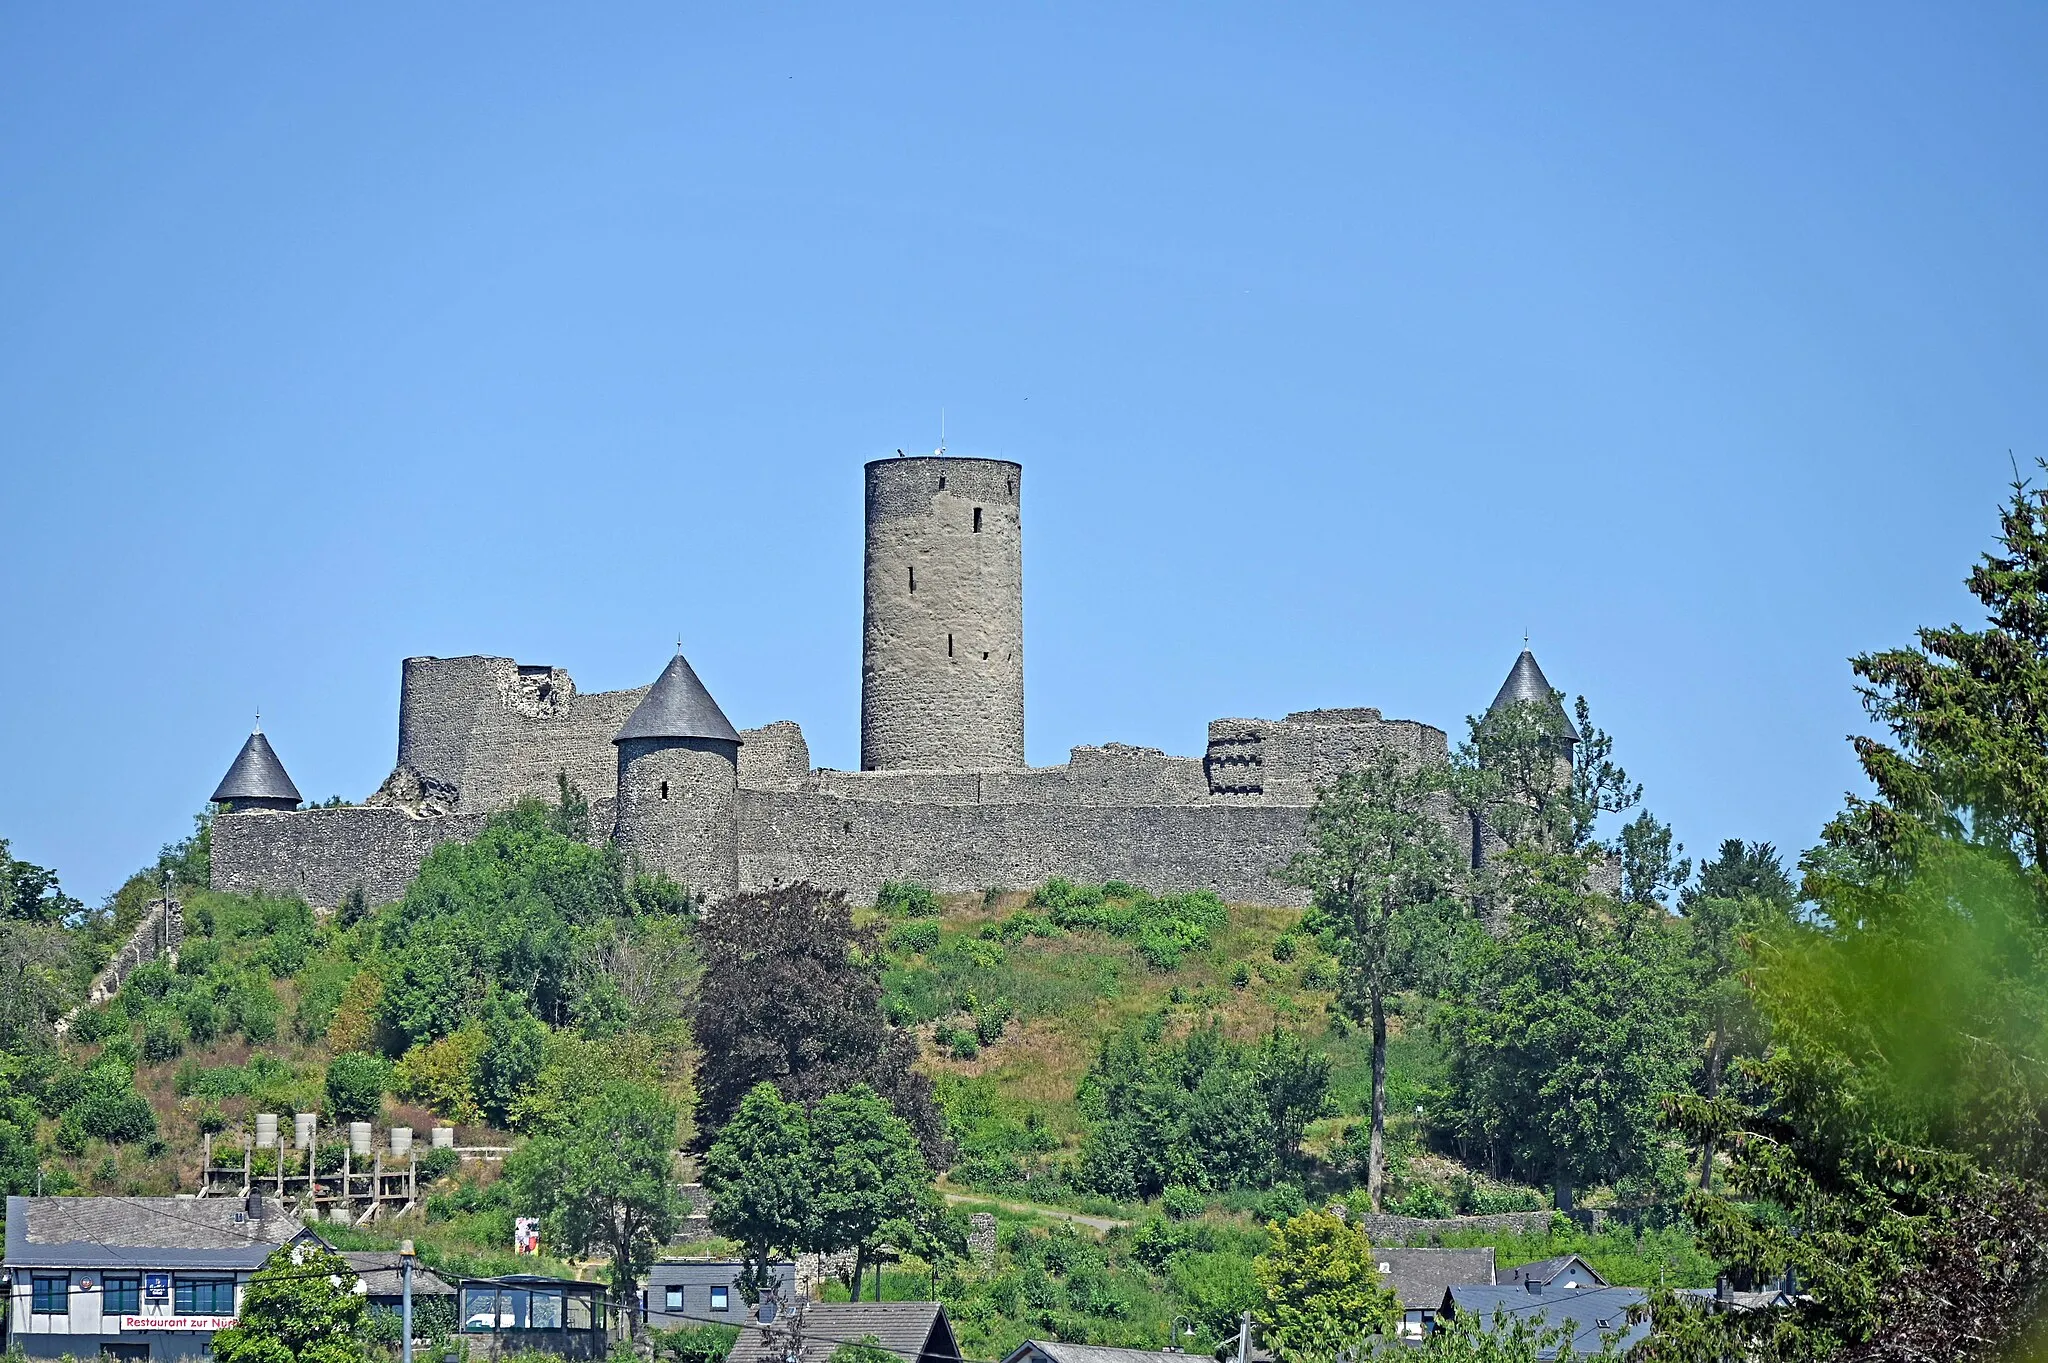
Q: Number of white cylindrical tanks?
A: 5